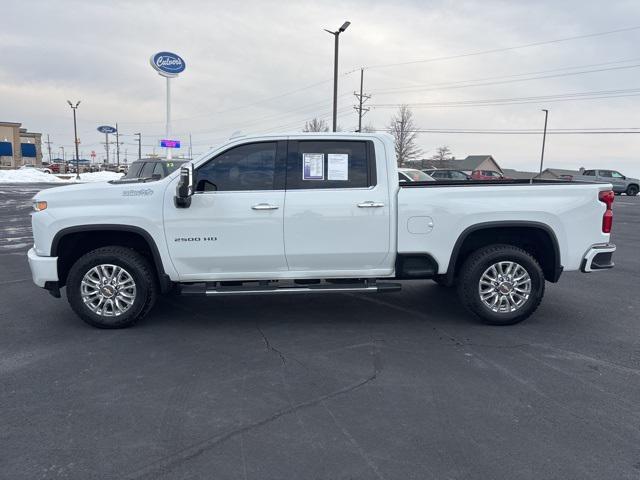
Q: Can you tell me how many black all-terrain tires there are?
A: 2